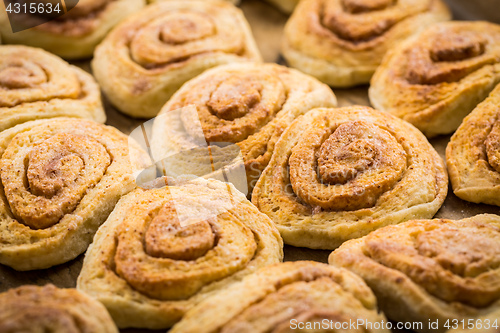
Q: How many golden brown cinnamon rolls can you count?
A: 13